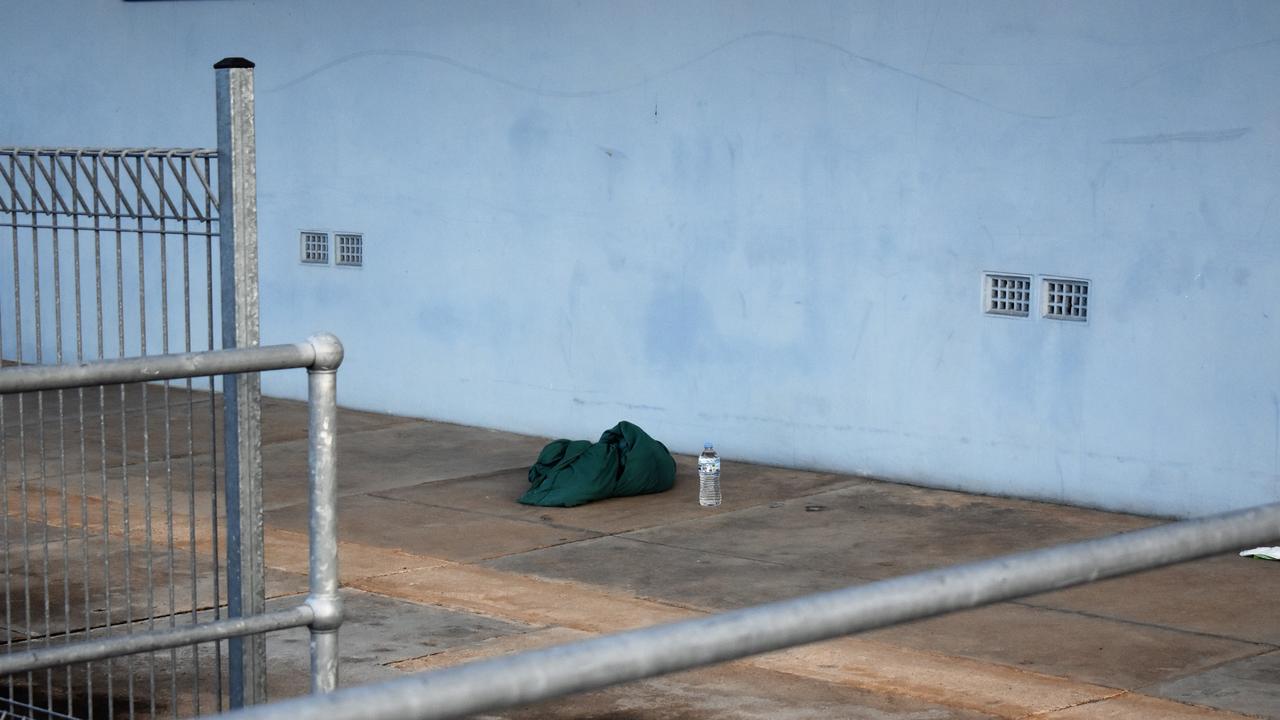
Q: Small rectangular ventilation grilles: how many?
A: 4